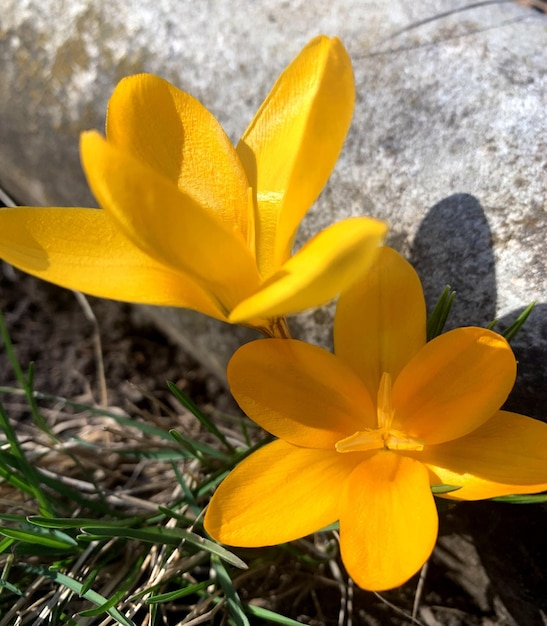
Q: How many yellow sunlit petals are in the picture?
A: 11